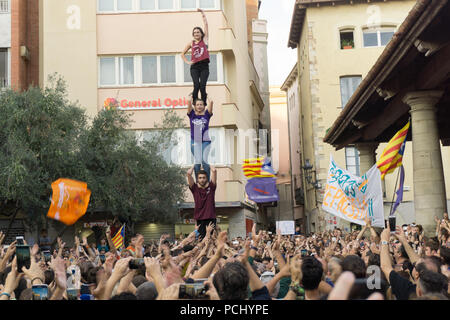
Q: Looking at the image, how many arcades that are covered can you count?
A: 1